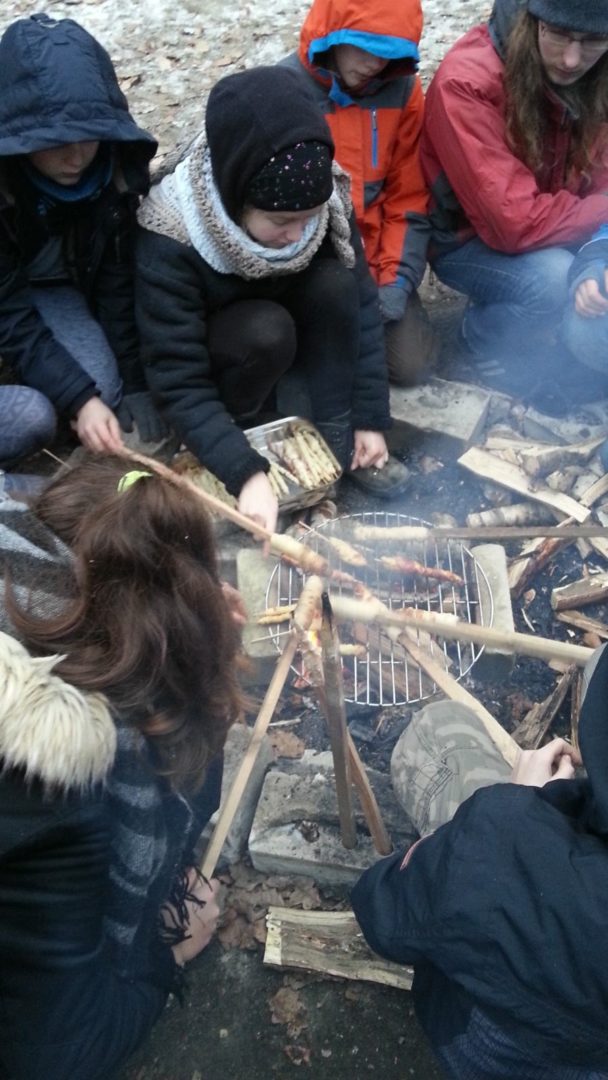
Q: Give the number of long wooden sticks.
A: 7